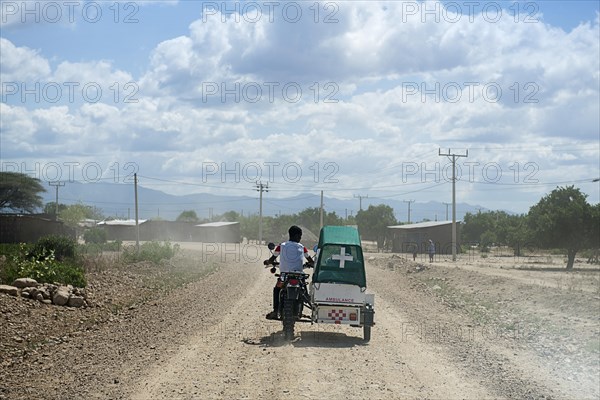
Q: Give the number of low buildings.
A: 4